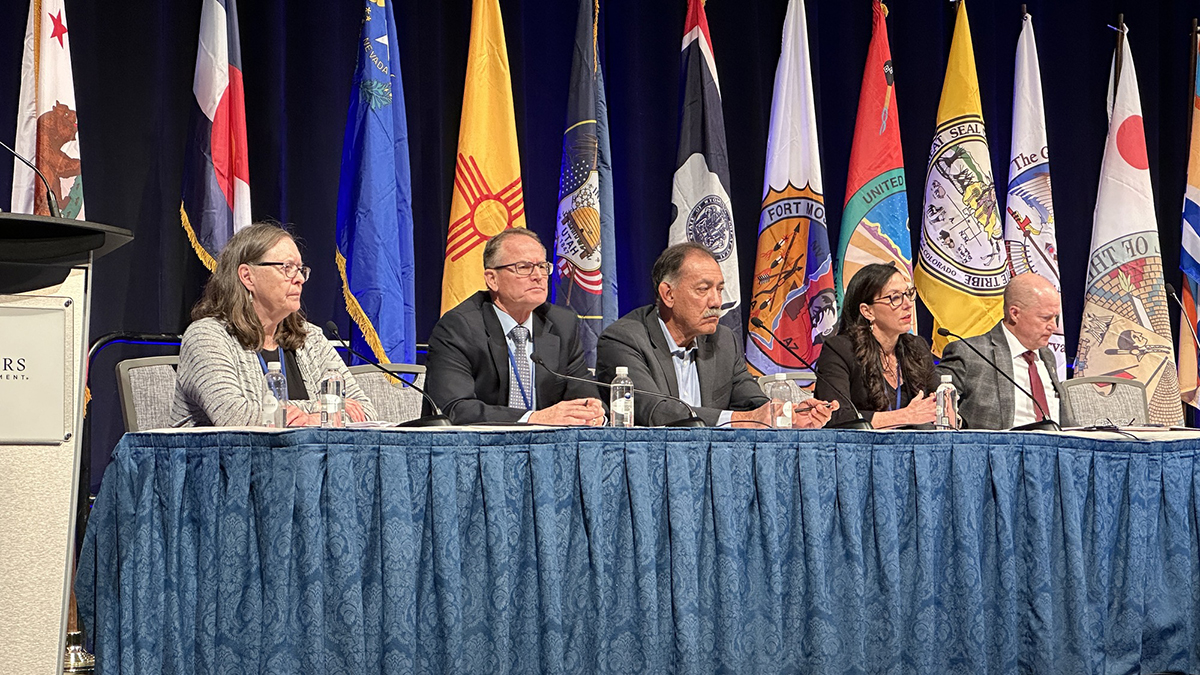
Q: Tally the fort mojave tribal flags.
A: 1